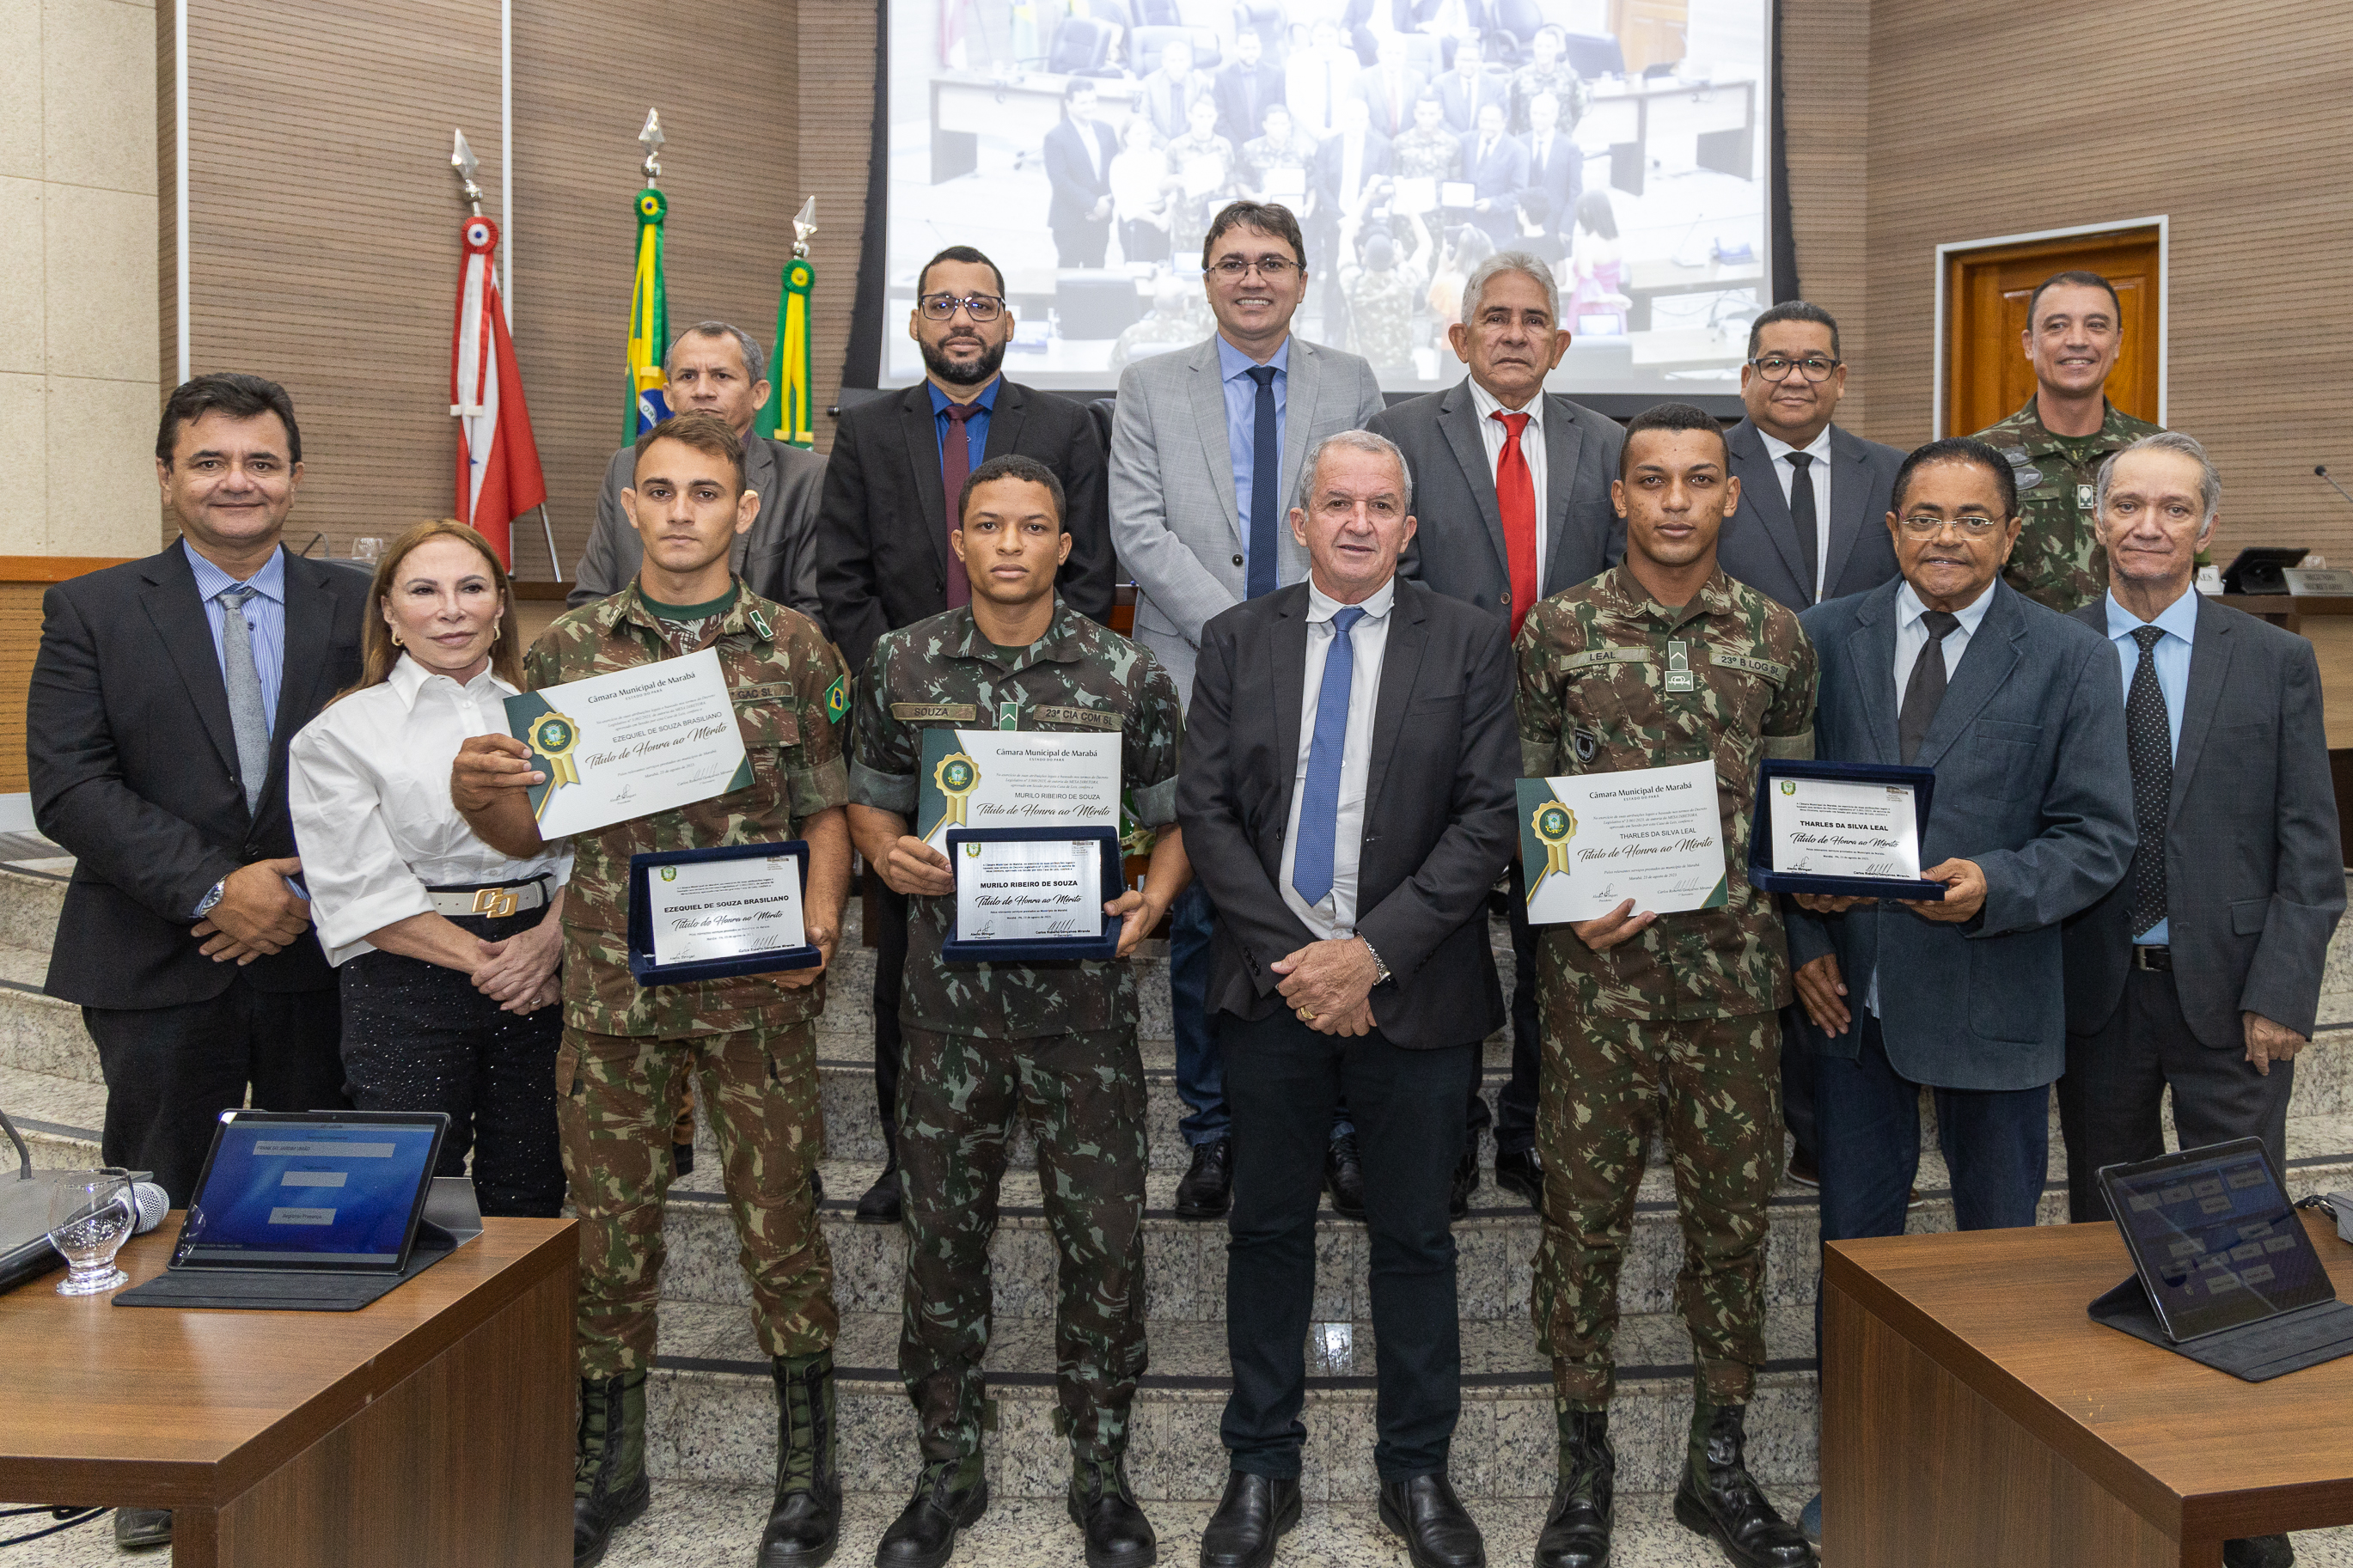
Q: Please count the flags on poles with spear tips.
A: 3